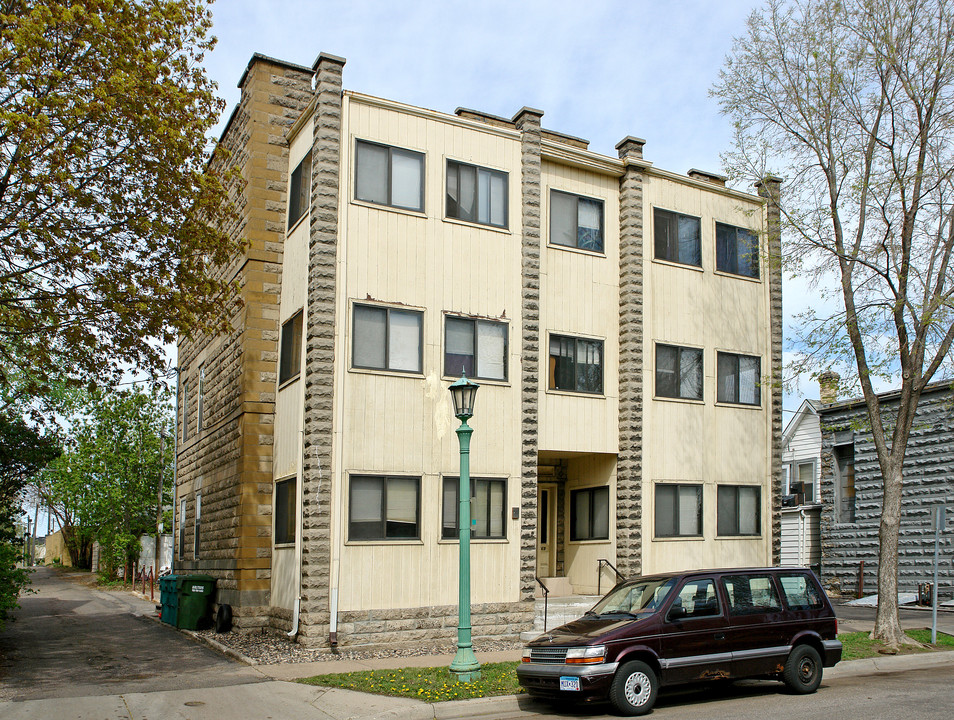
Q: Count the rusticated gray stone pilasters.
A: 4